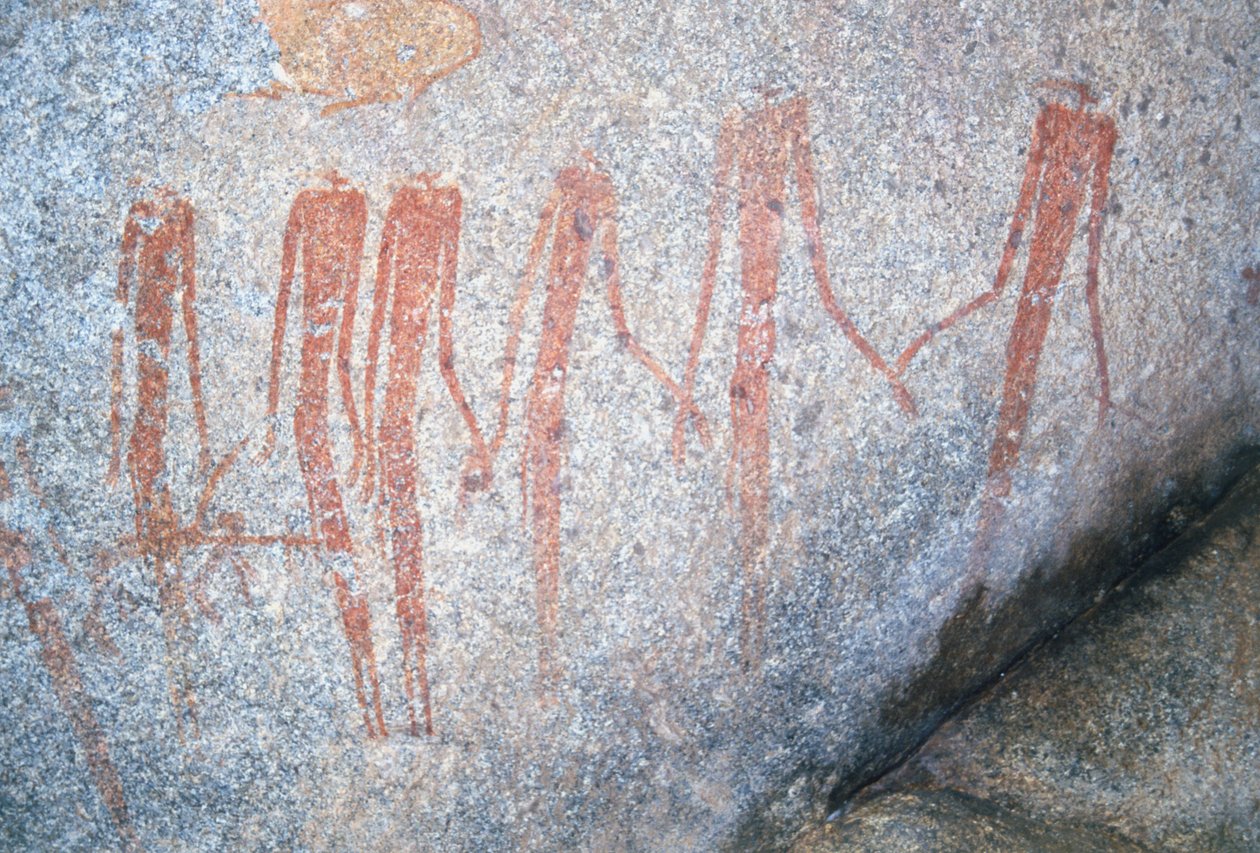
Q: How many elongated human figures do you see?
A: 6